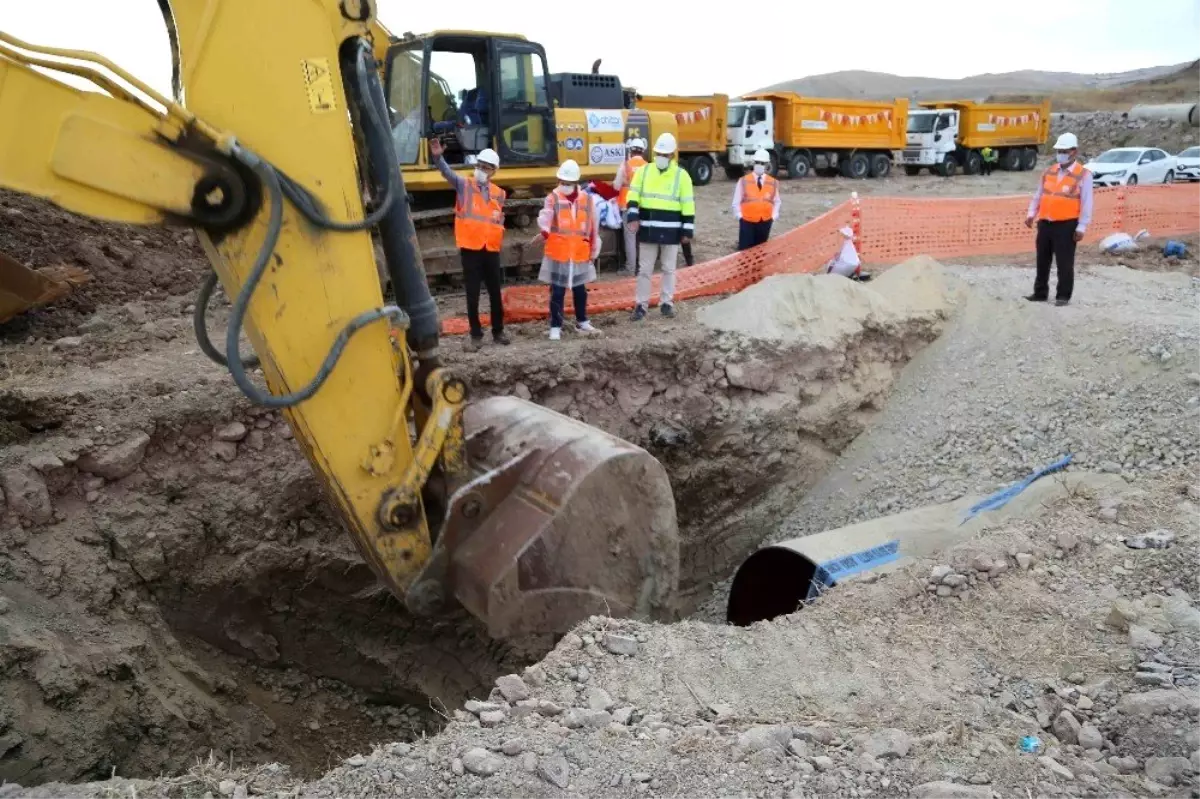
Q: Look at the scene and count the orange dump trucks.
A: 3